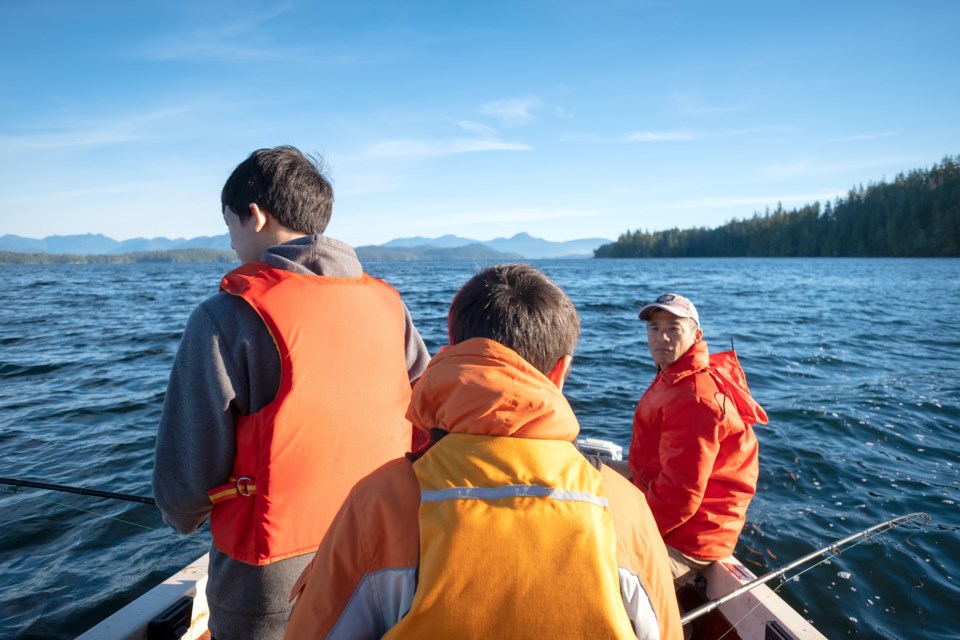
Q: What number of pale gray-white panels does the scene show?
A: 2